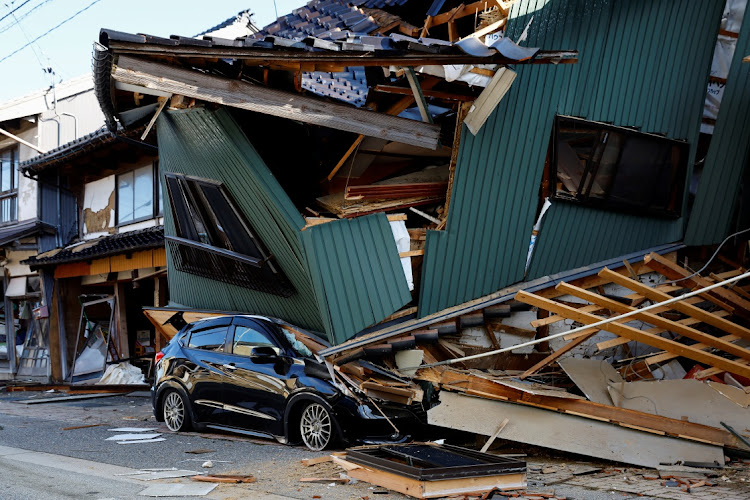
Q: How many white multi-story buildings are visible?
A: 1